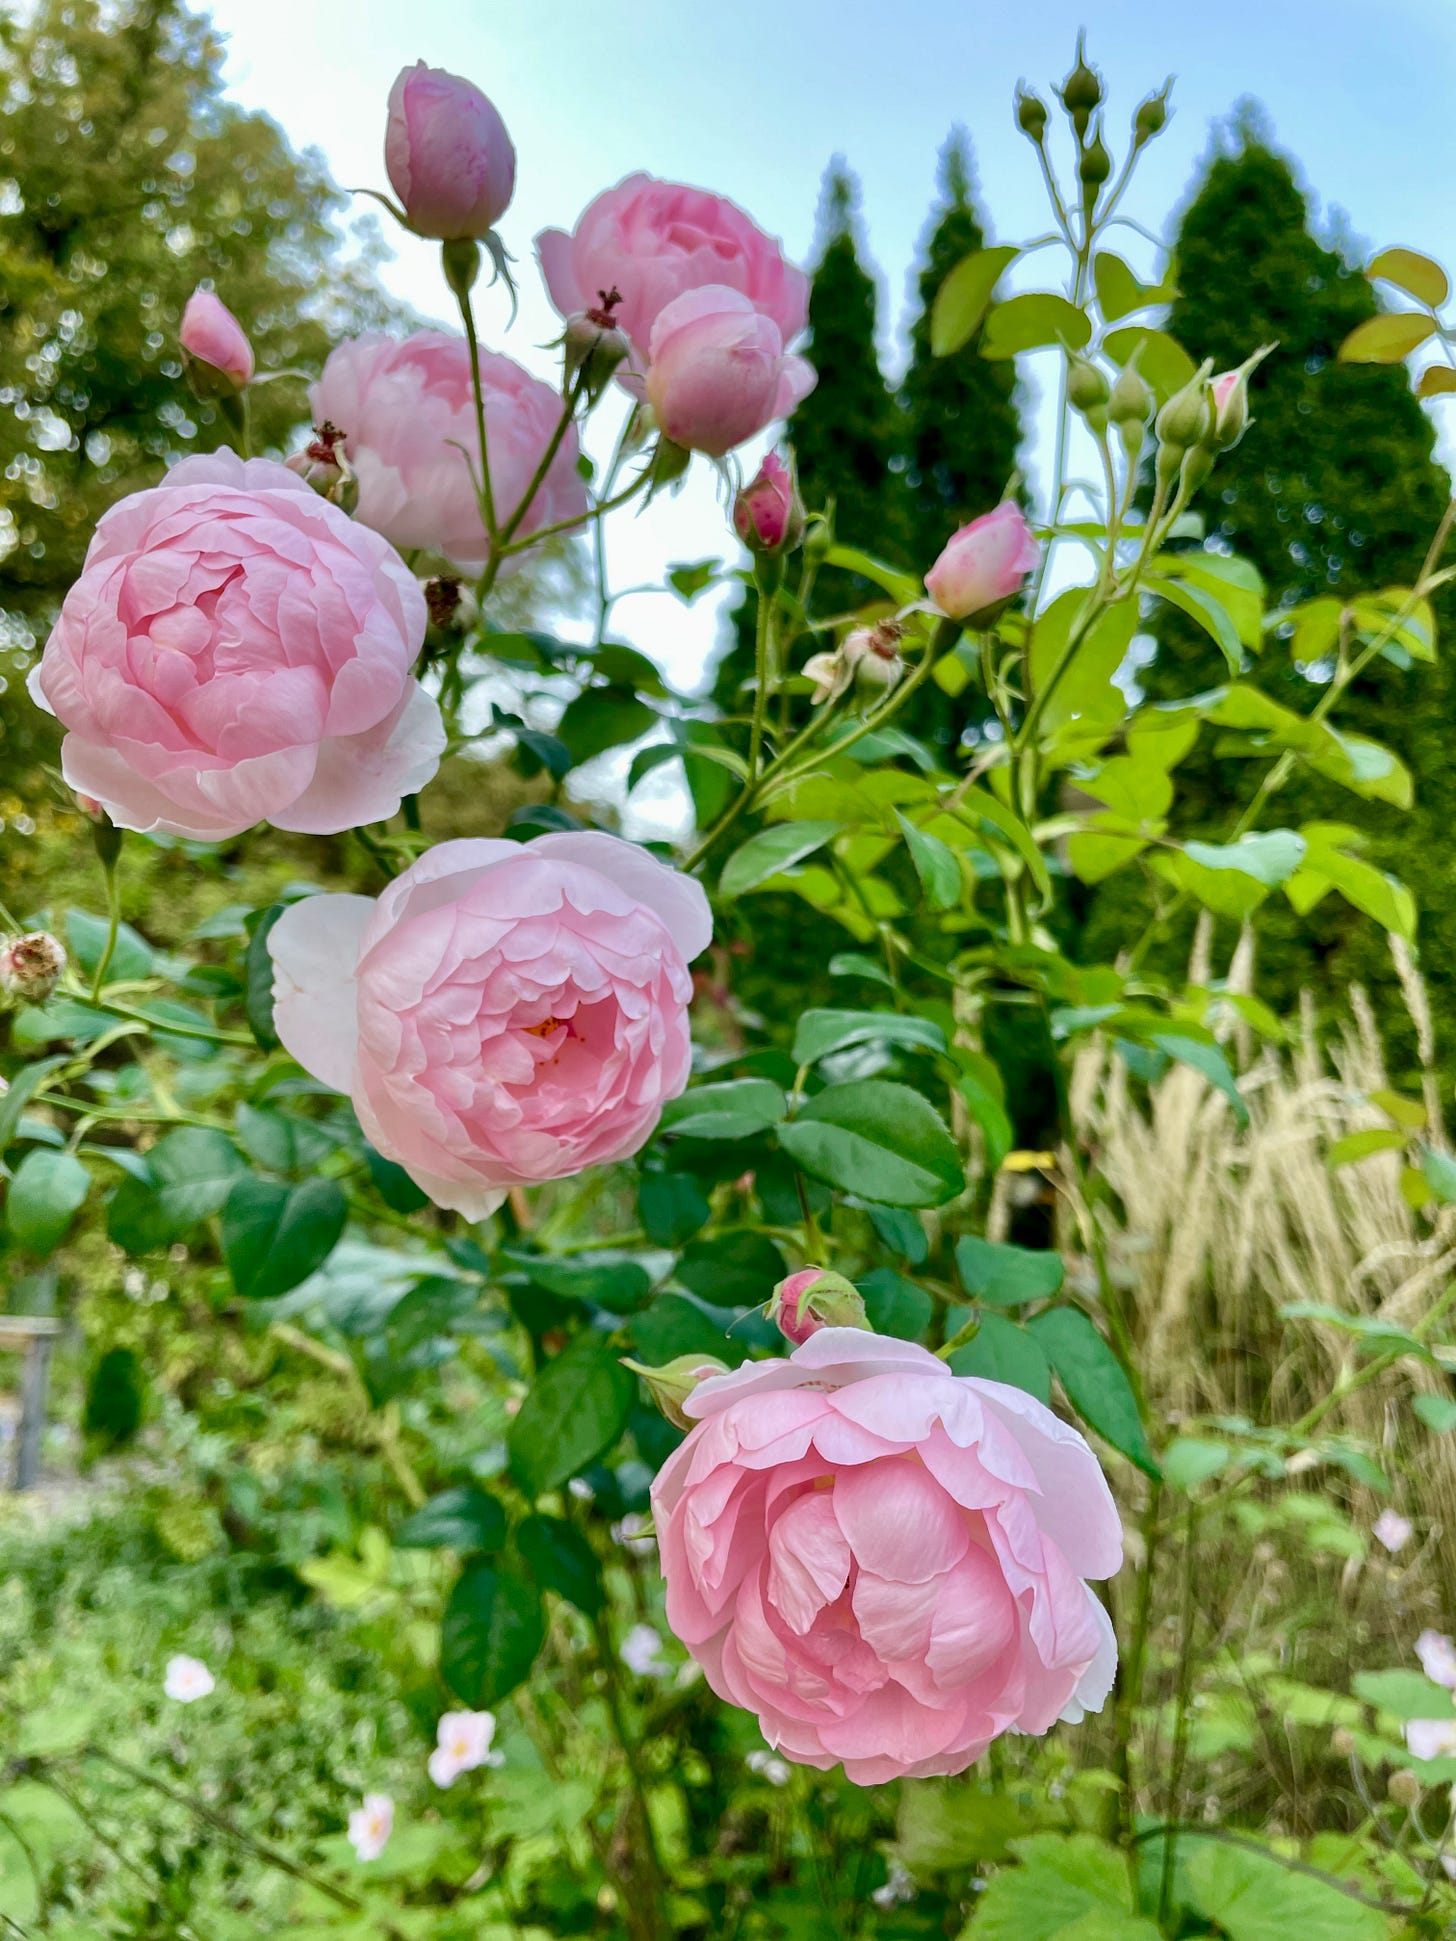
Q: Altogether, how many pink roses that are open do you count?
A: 5